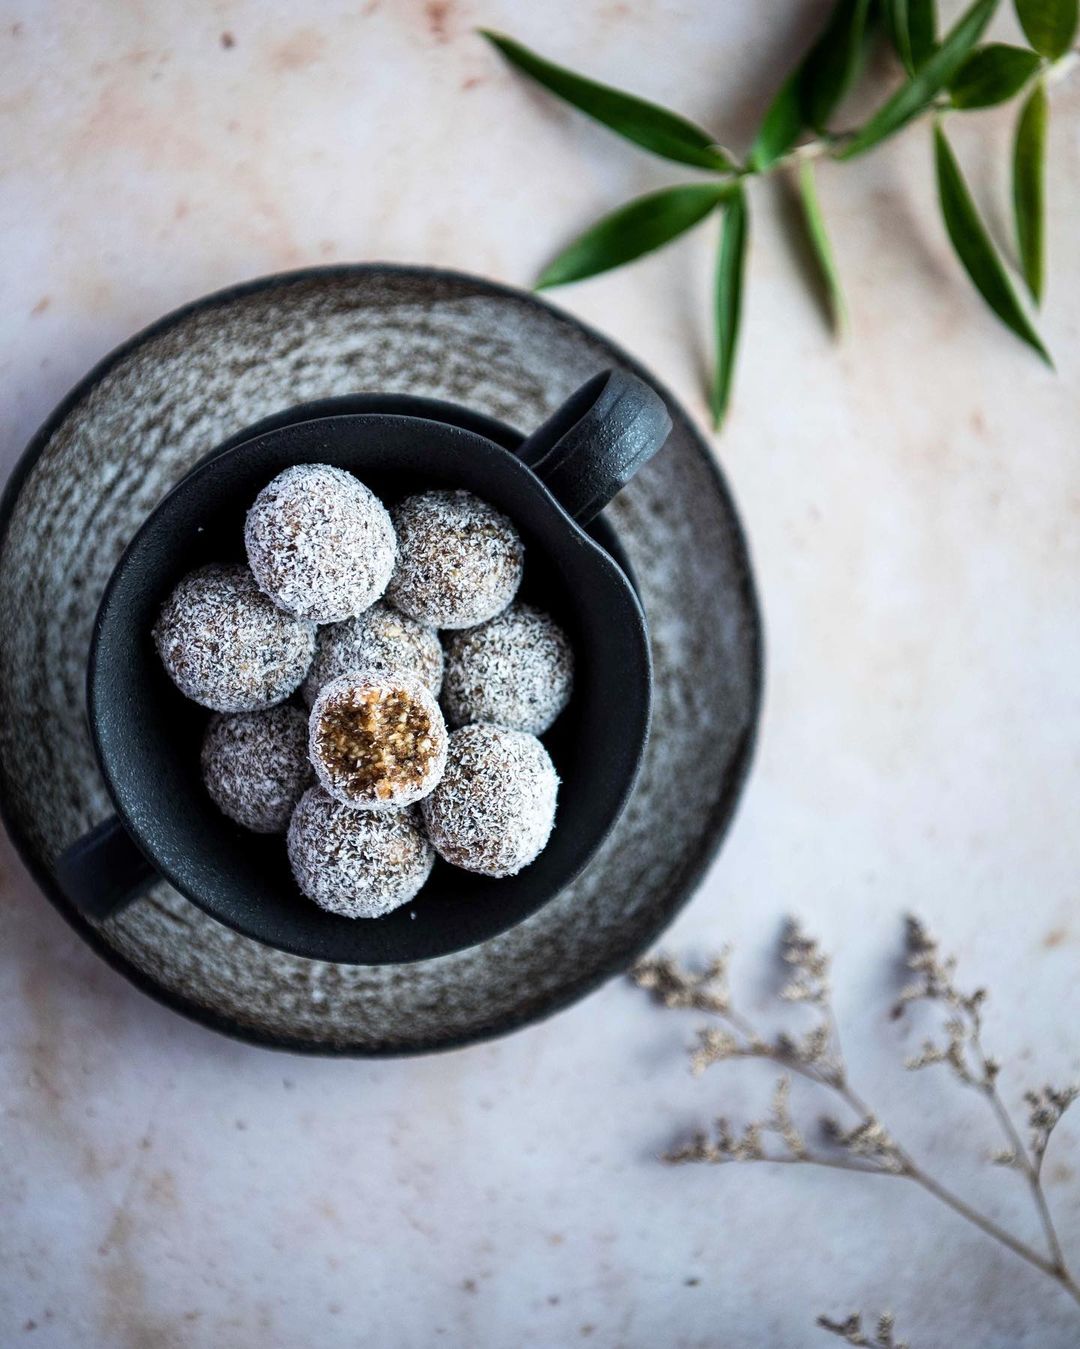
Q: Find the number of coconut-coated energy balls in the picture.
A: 9